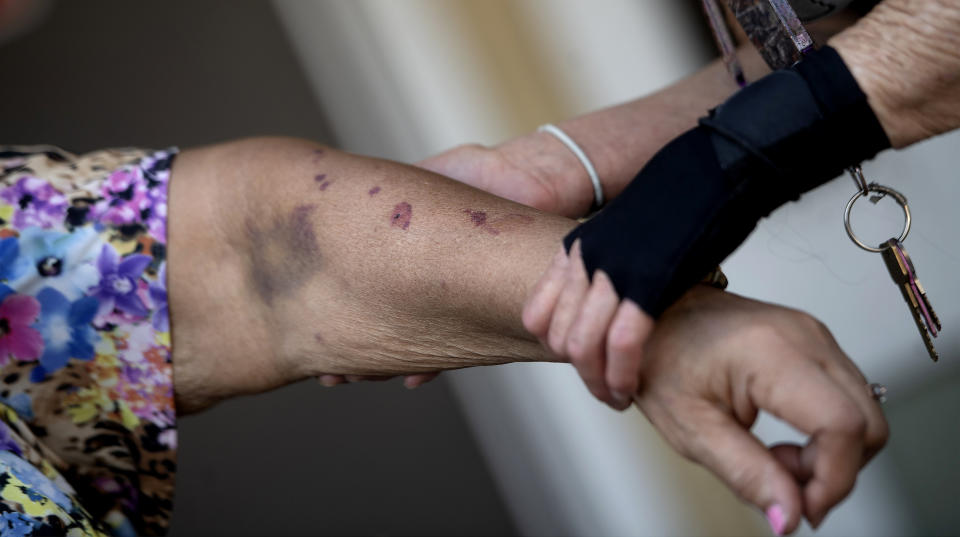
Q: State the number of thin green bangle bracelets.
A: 0